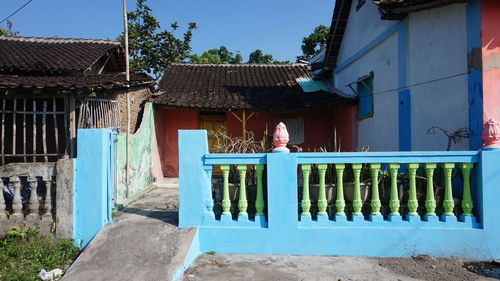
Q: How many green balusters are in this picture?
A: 13